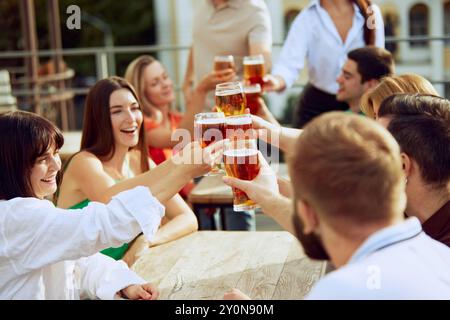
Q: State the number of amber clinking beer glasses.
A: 7